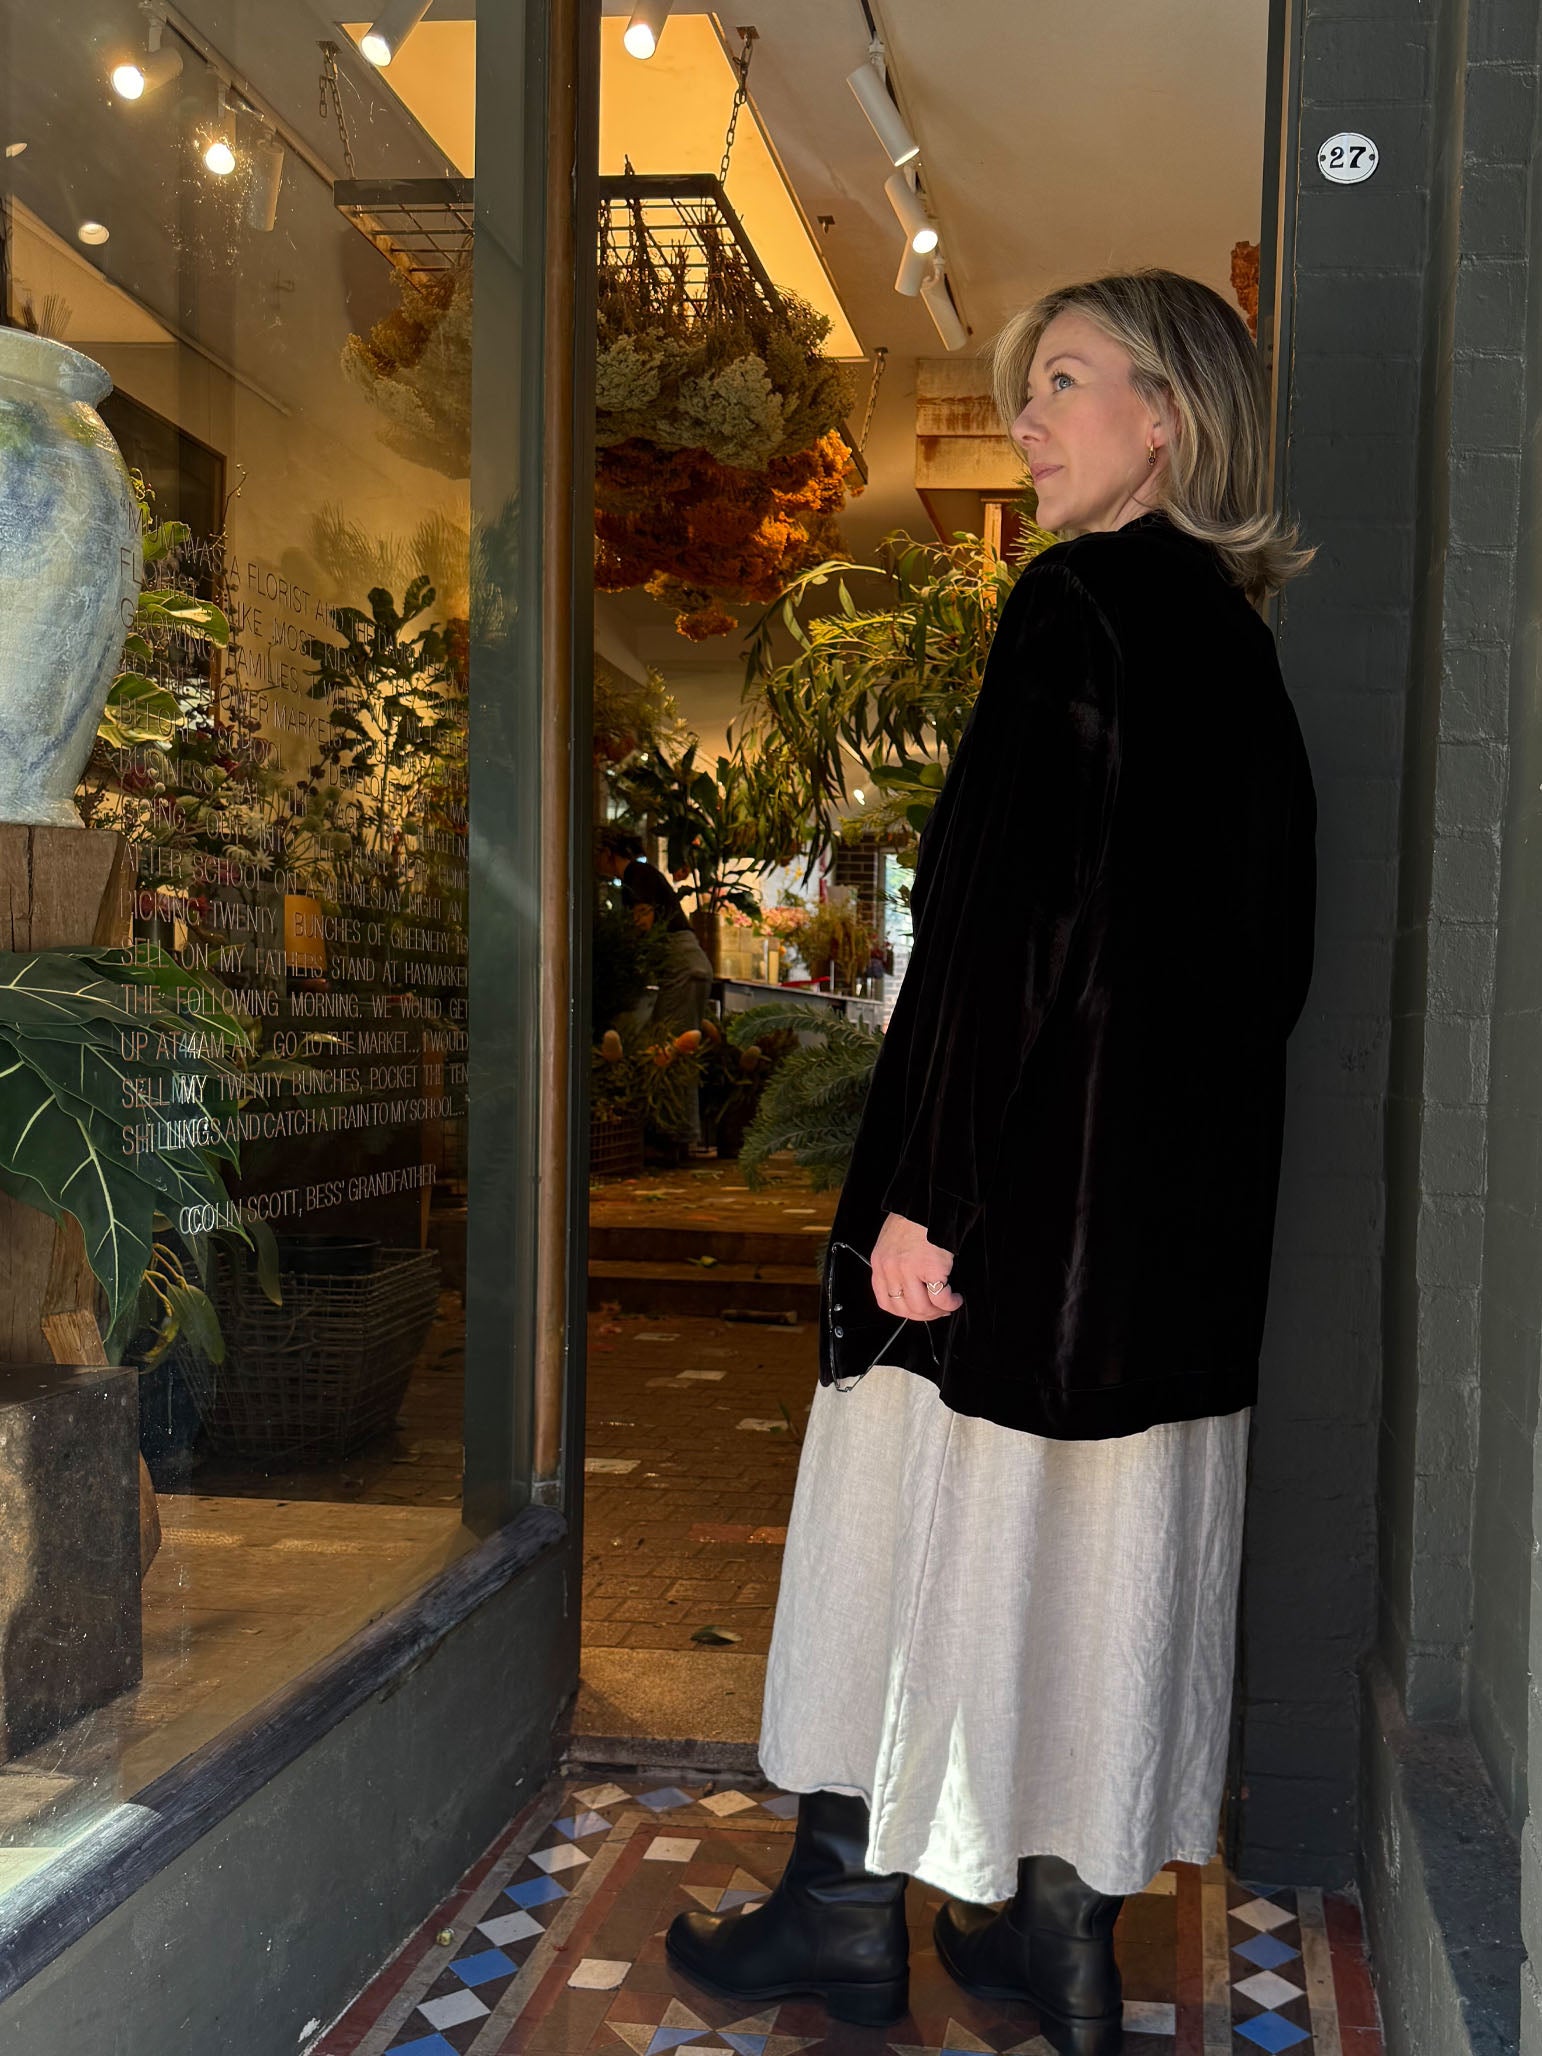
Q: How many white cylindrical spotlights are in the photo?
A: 9